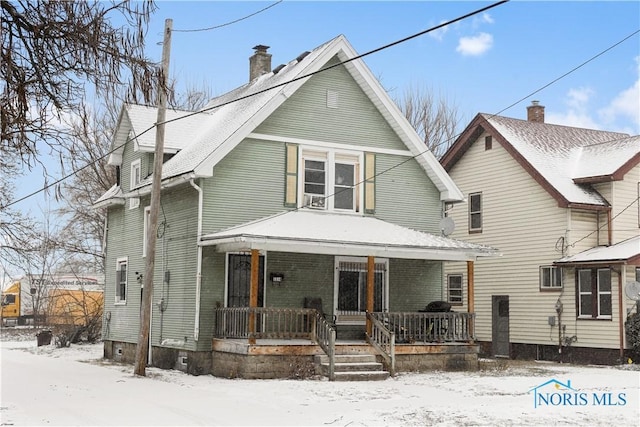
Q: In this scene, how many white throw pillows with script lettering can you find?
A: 0